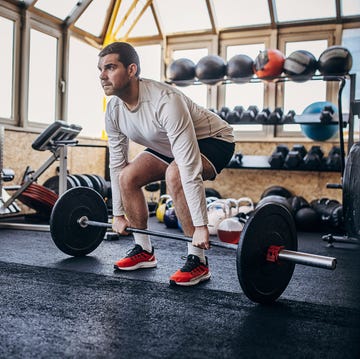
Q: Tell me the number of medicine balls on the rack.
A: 6